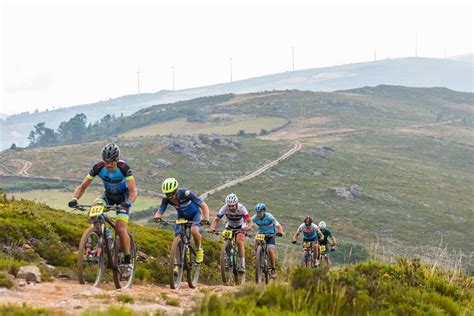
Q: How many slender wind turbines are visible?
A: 7